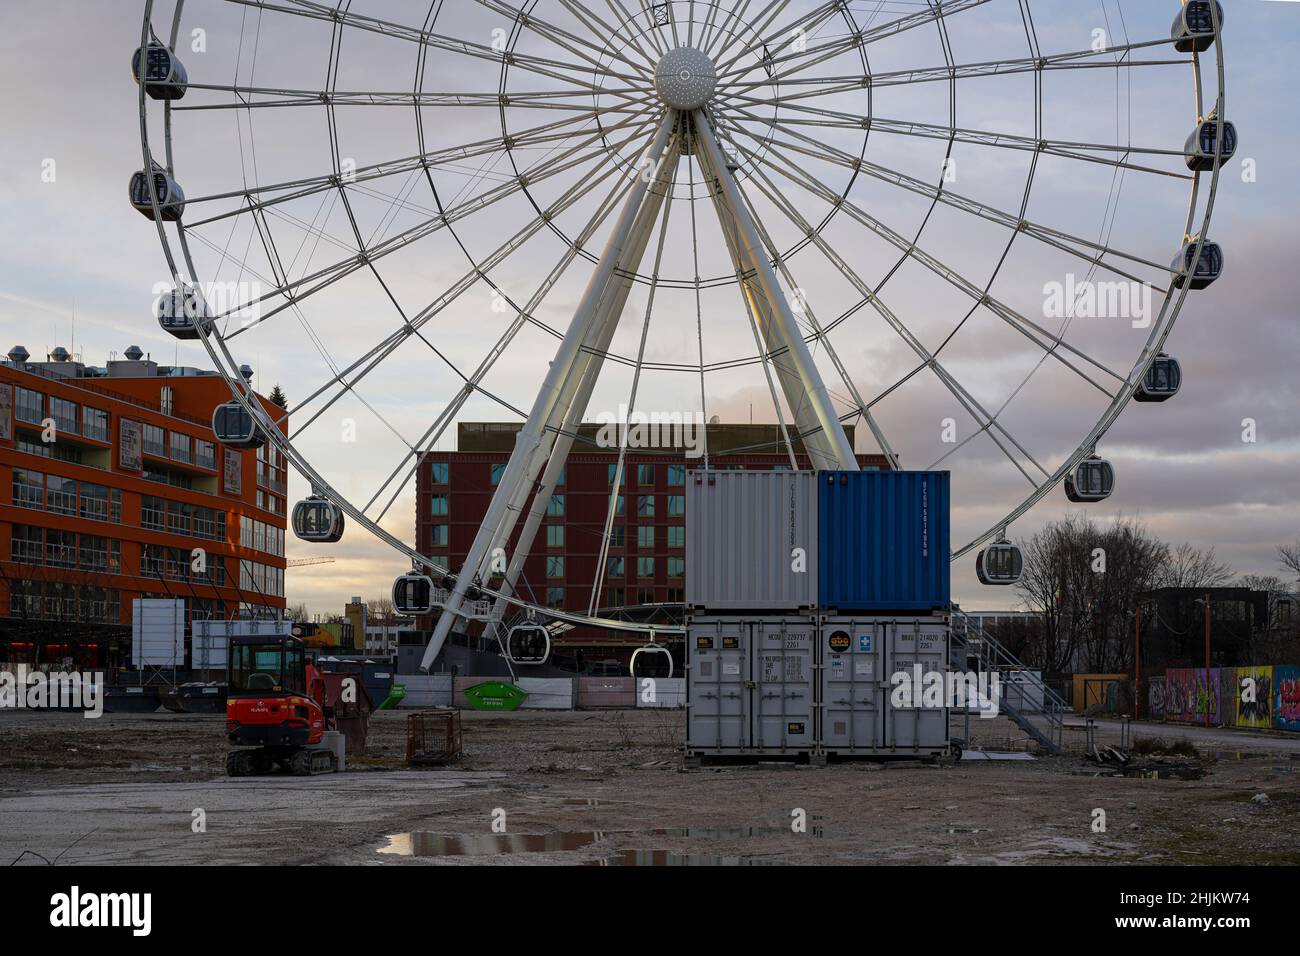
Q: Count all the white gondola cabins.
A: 14